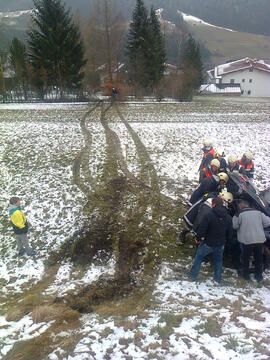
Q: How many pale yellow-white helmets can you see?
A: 7